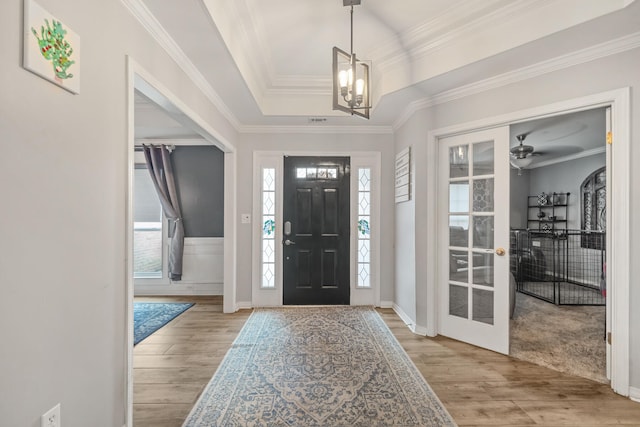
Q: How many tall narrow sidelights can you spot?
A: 2